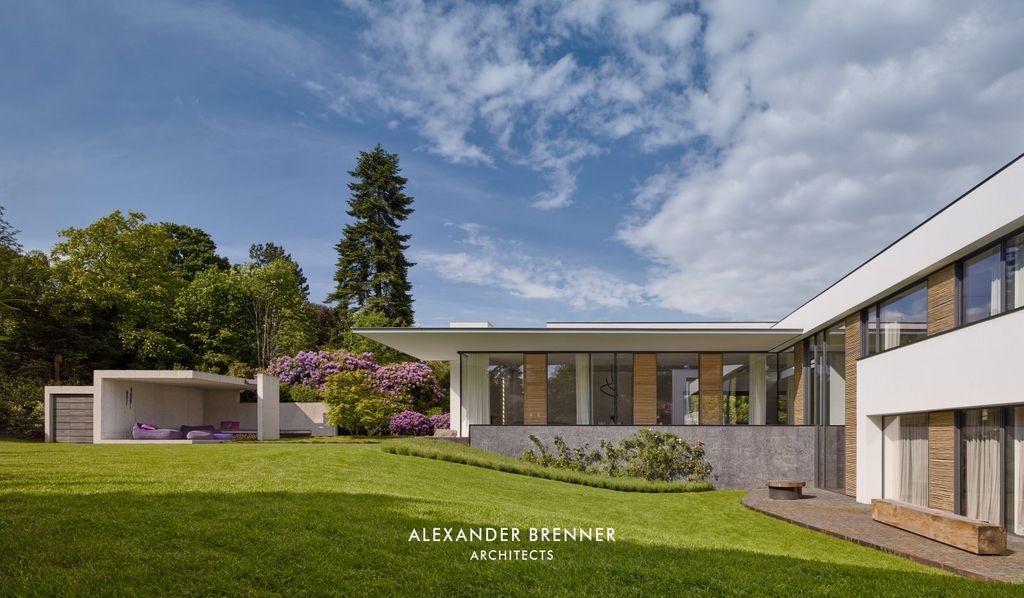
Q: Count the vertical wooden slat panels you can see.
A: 7